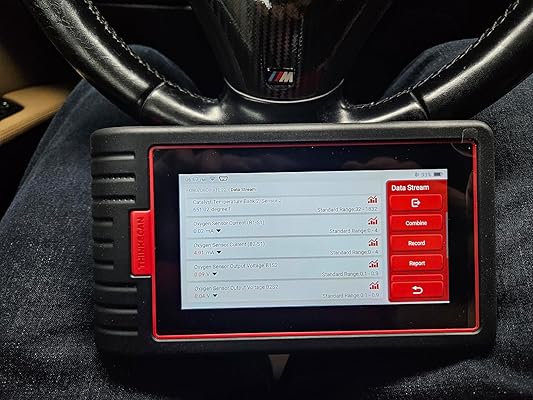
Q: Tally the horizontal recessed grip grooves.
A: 9